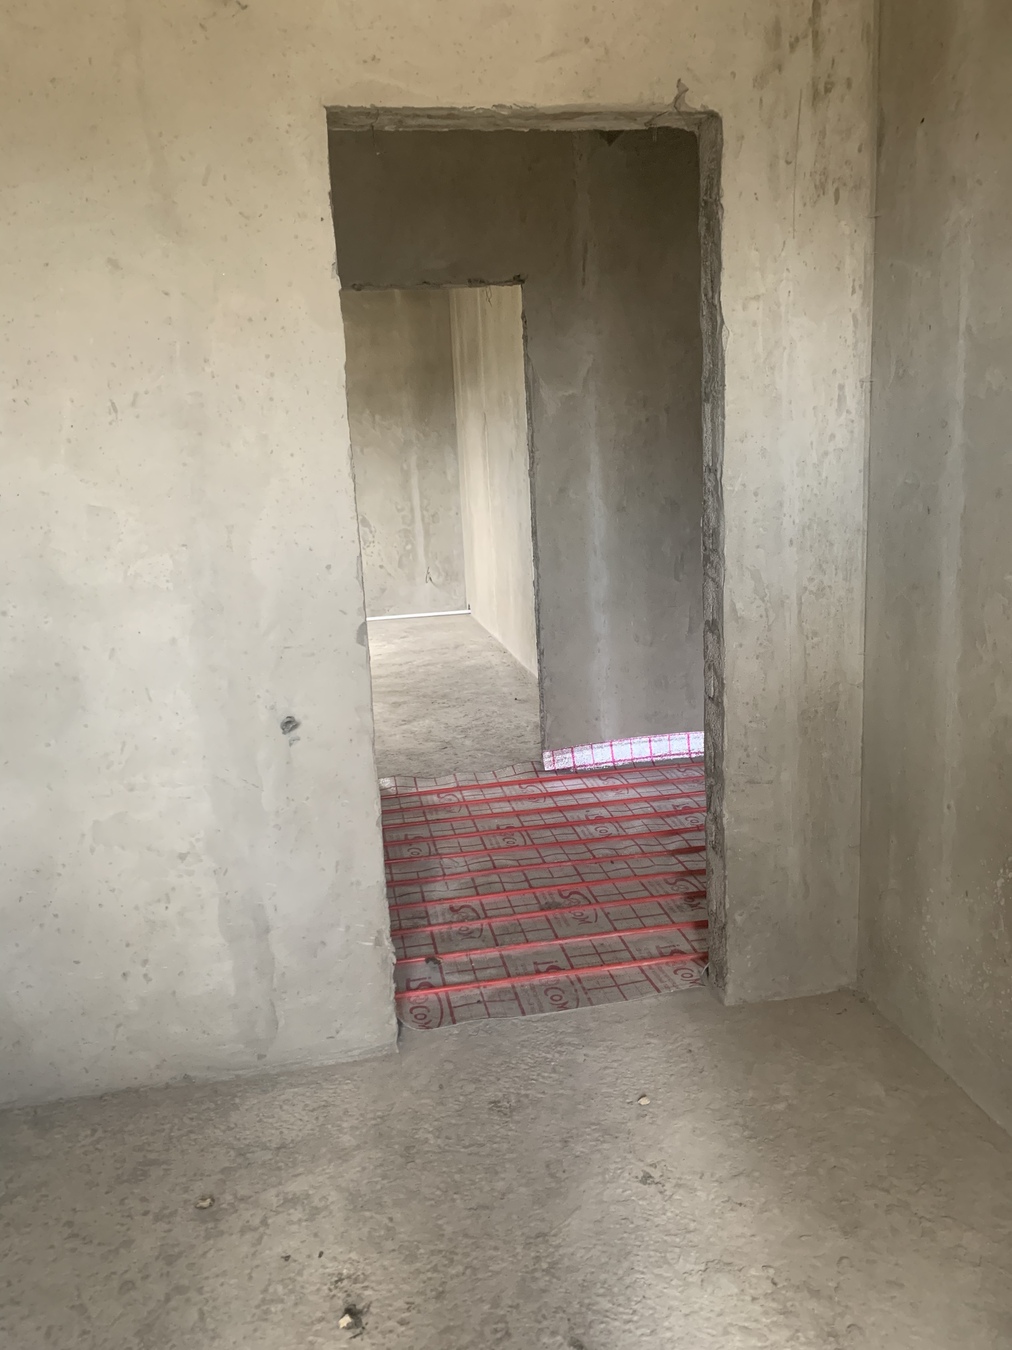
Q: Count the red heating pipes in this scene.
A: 10